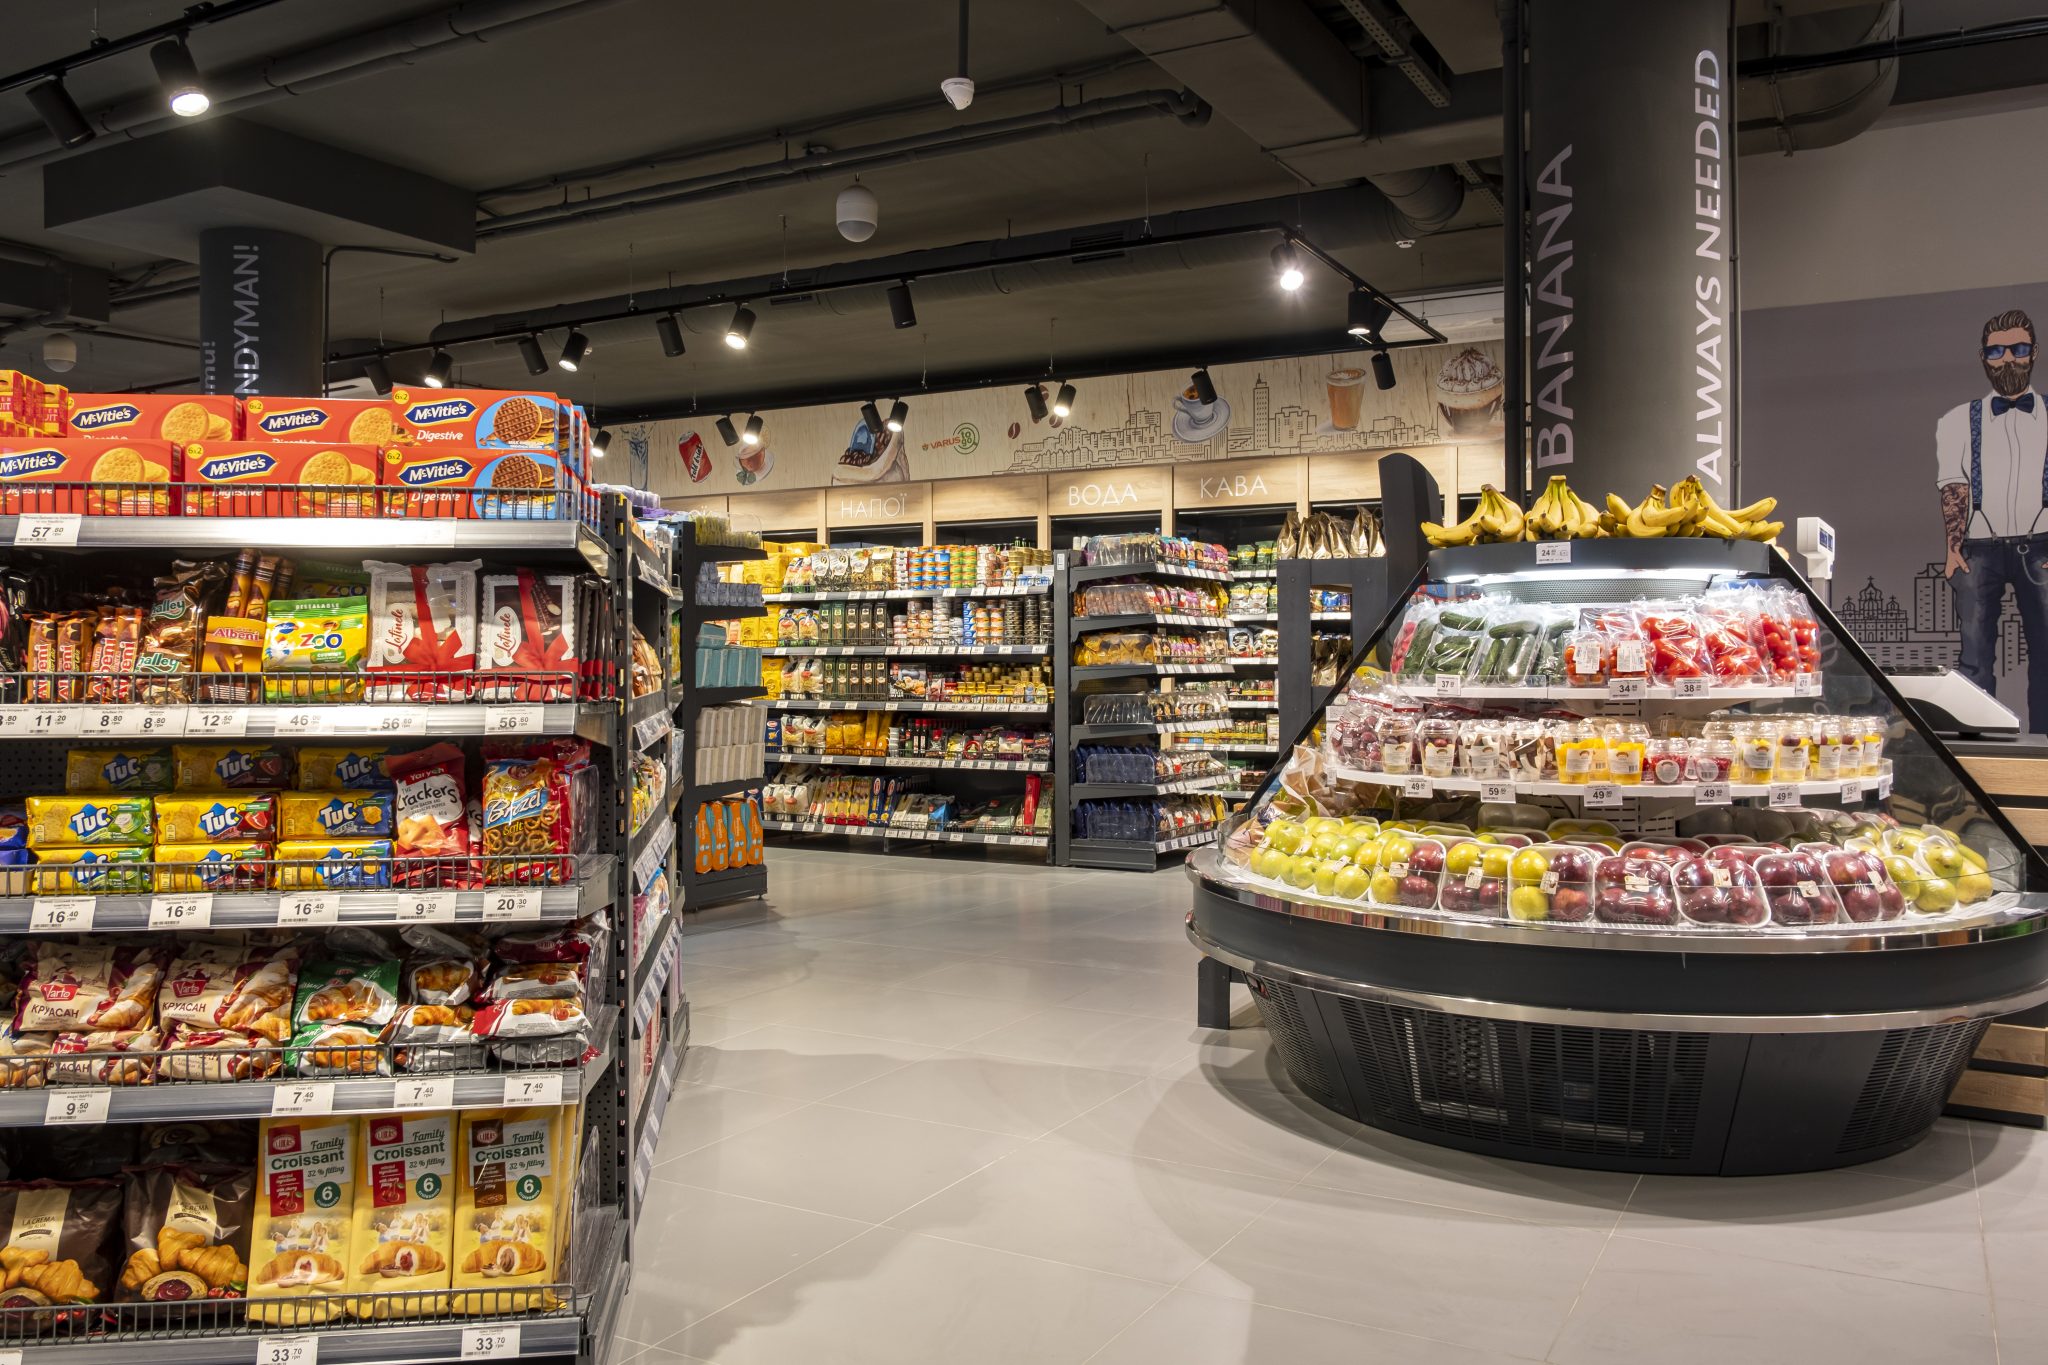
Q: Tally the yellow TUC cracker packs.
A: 9